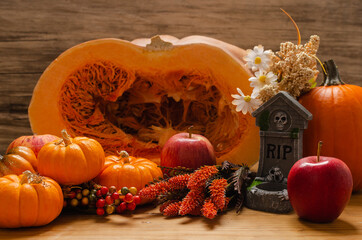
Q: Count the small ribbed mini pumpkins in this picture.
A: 4